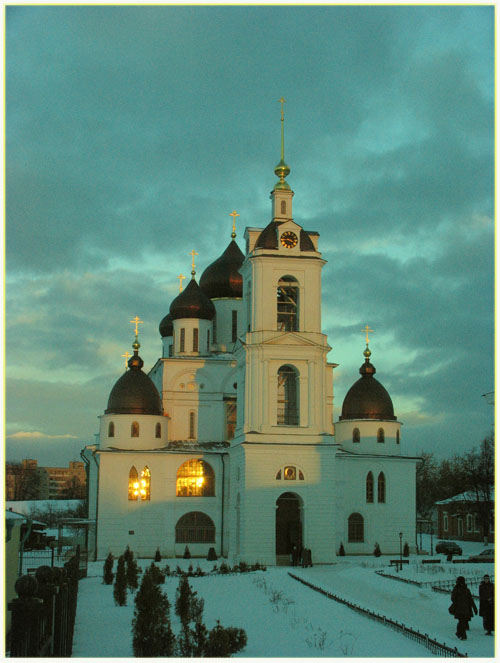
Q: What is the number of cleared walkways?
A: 1